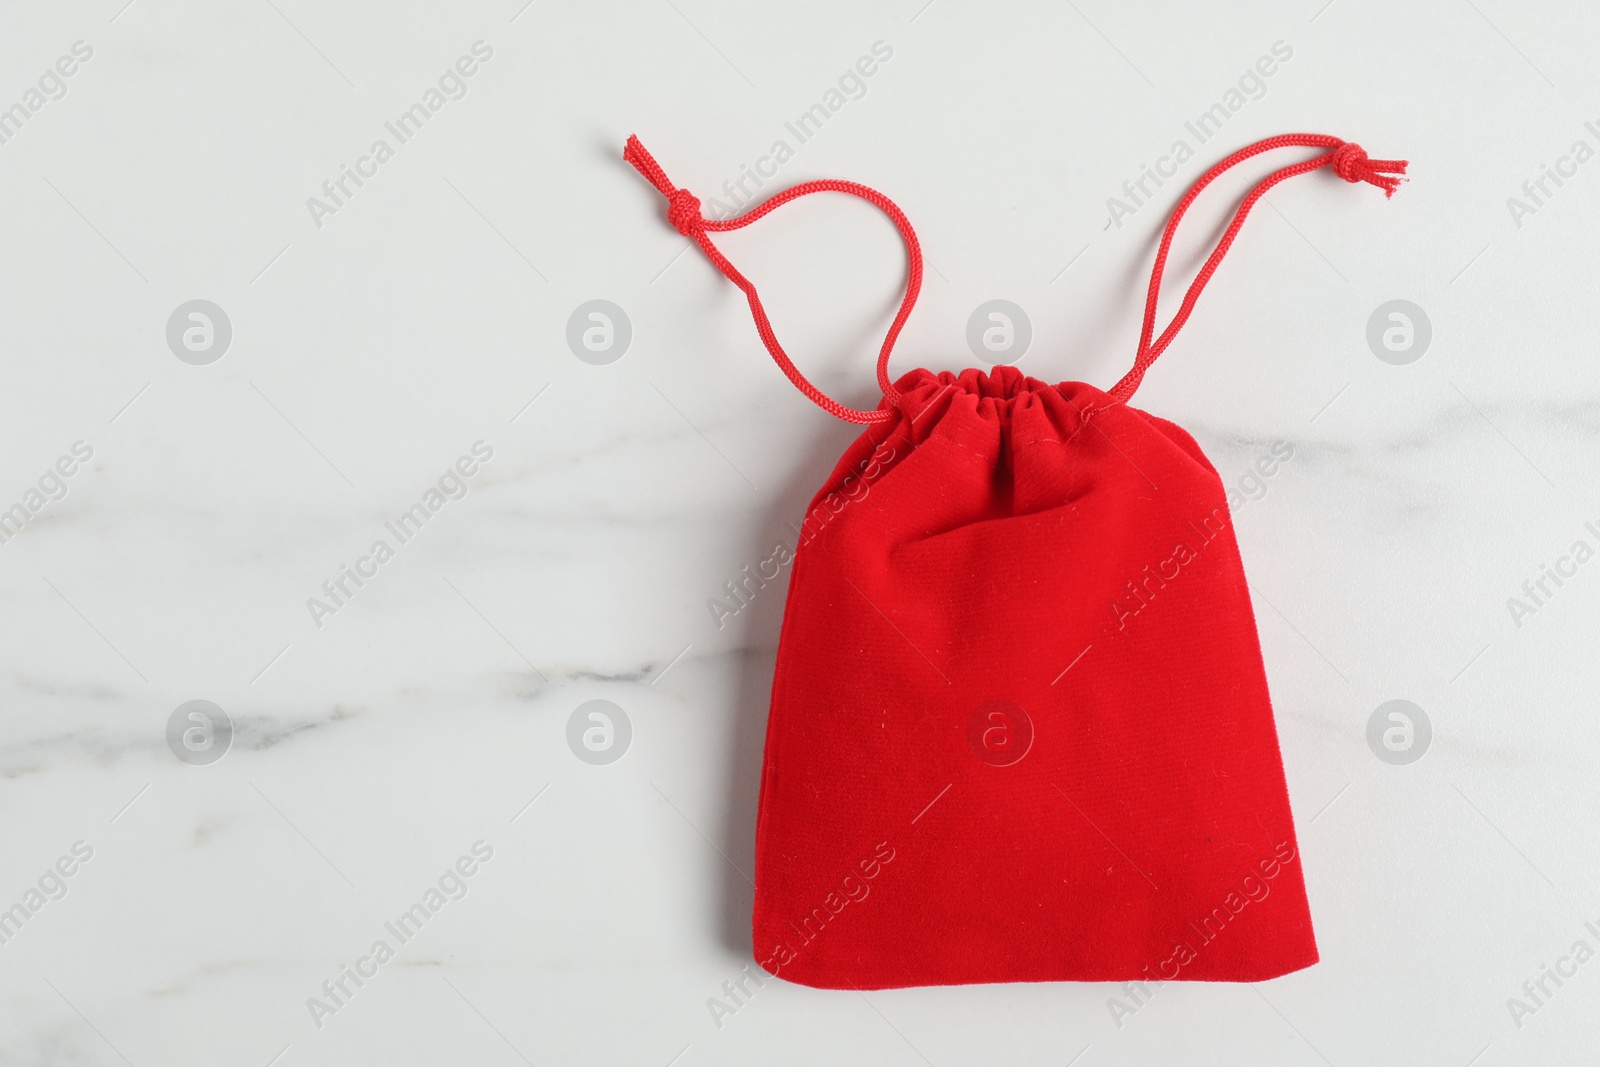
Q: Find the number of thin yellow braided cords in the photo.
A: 0